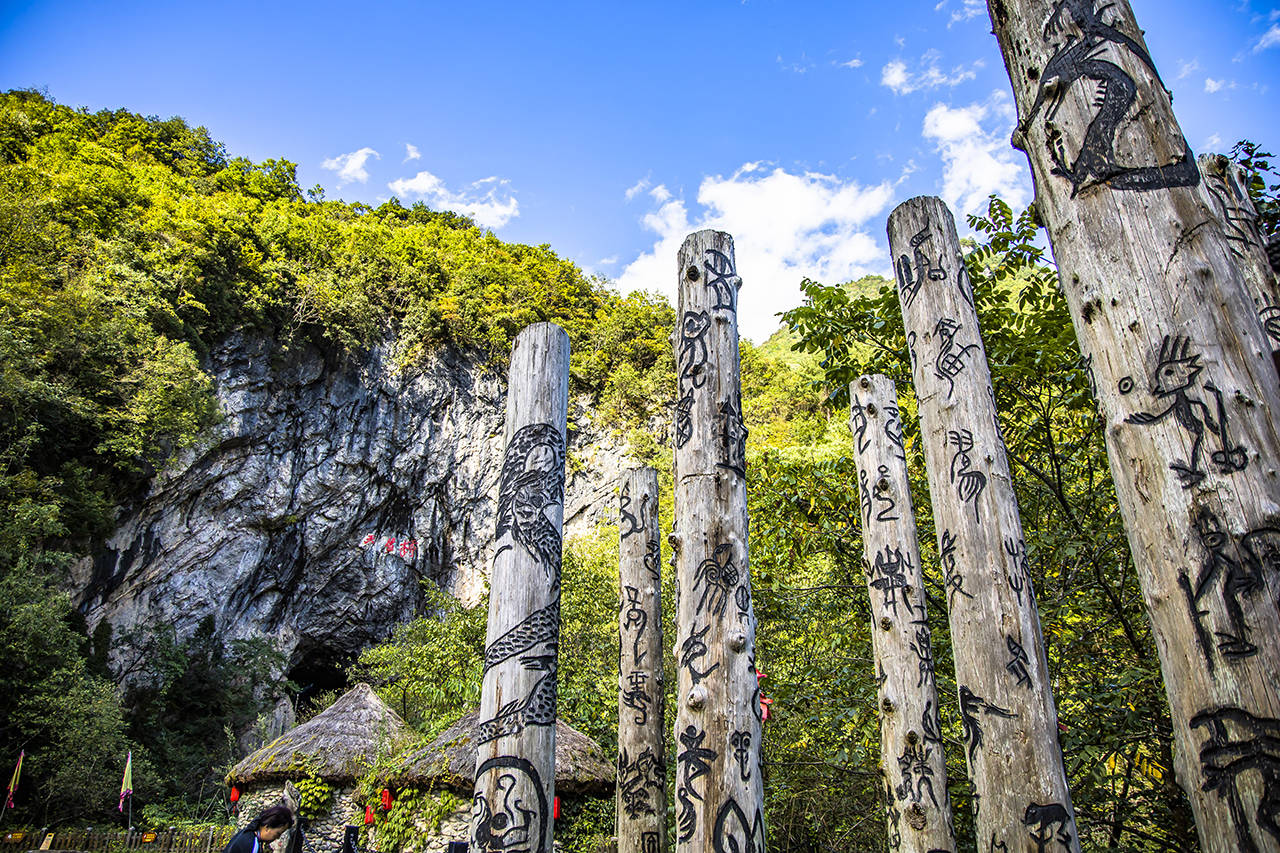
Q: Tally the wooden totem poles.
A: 7